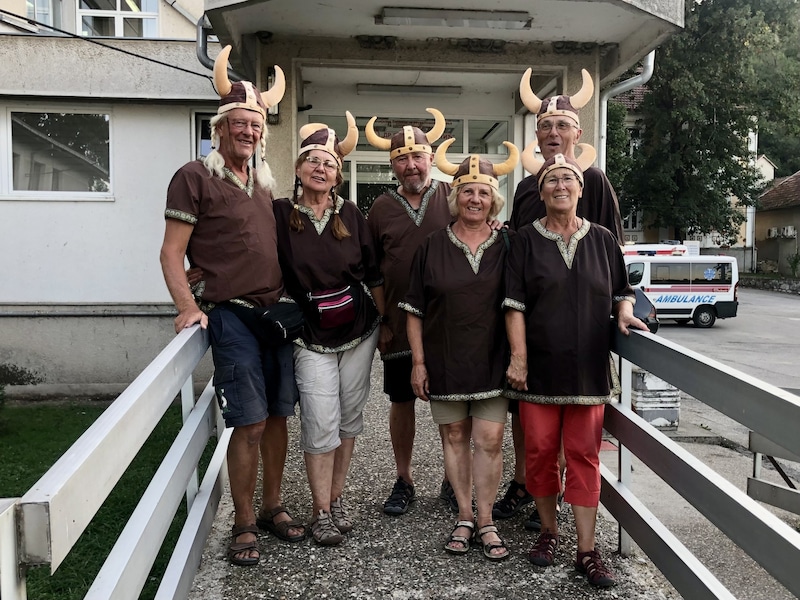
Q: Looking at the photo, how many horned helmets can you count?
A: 6